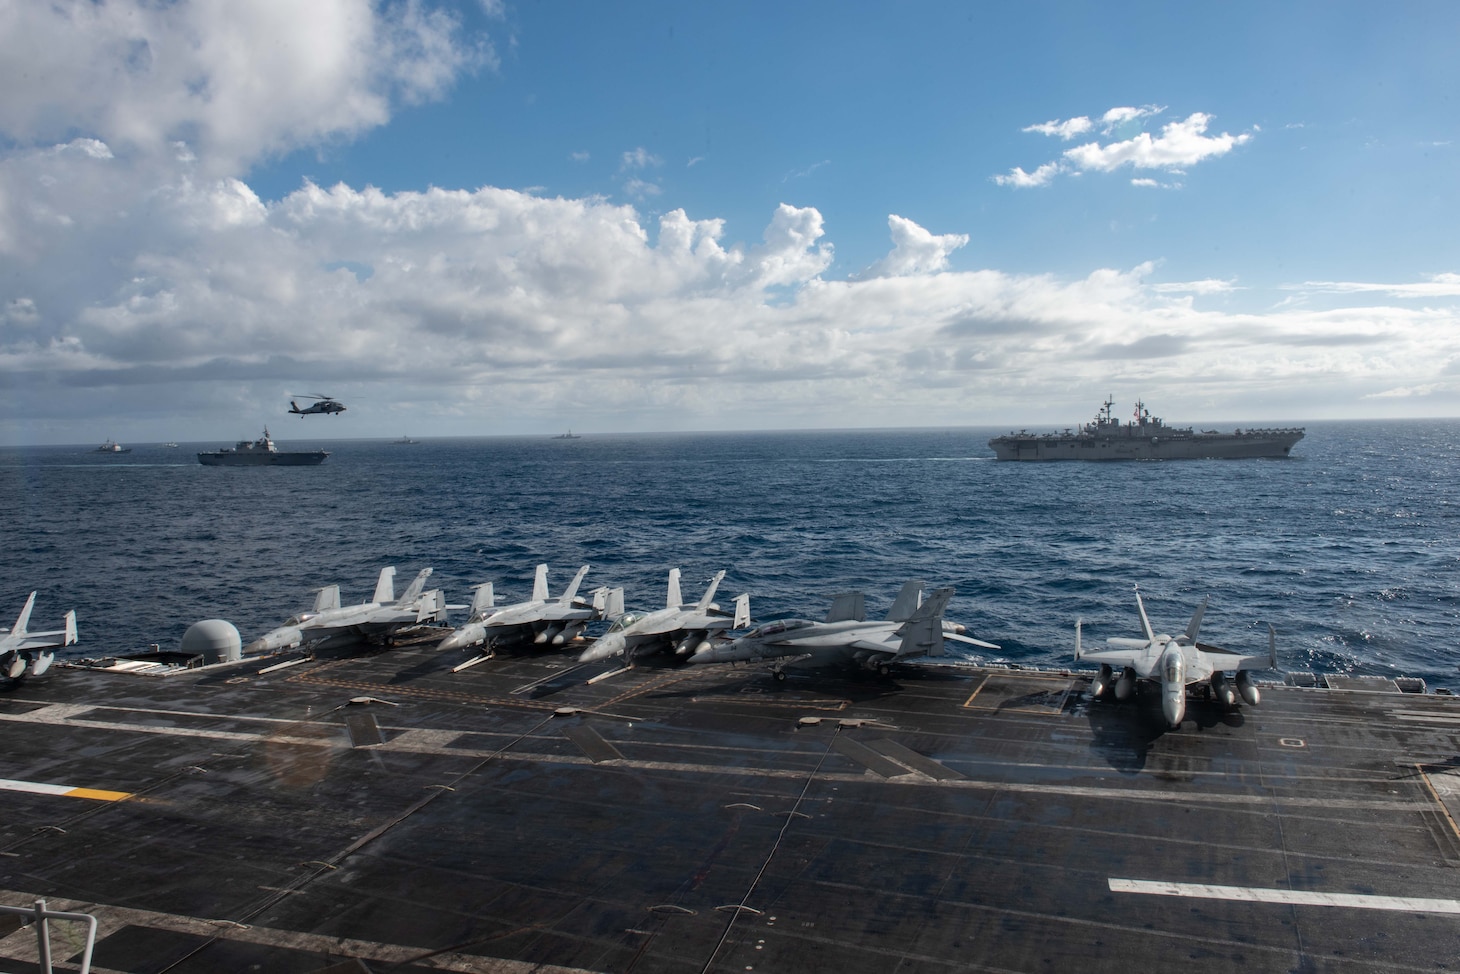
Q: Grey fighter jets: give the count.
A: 6